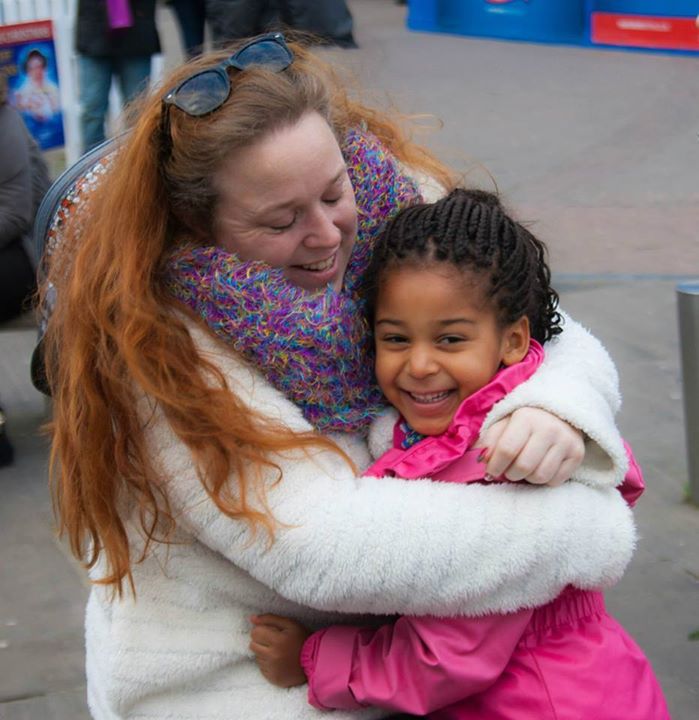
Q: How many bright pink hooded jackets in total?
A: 1